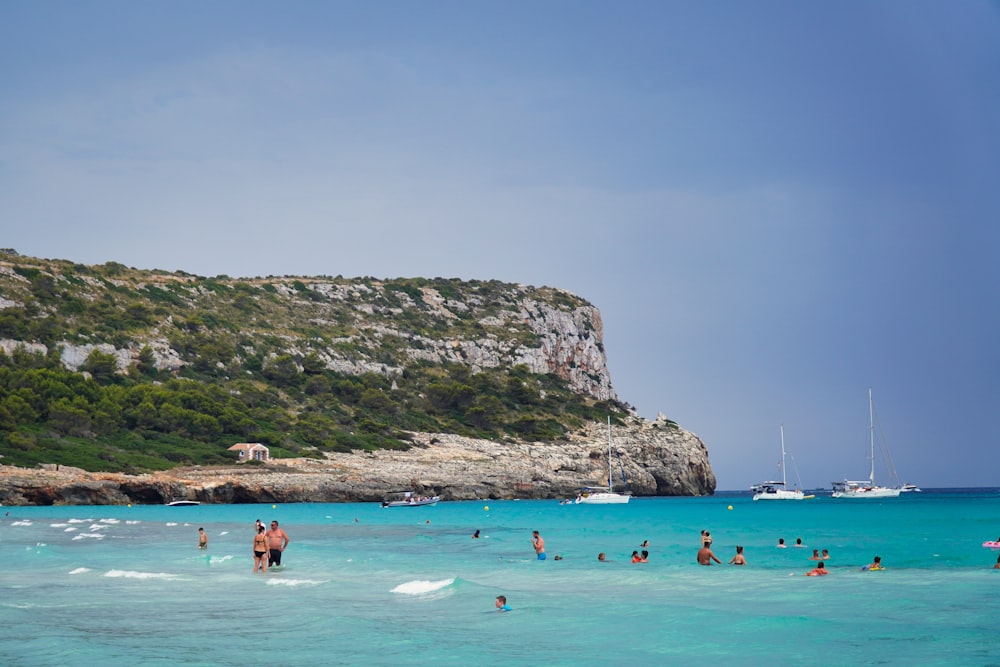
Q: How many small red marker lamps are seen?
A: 0